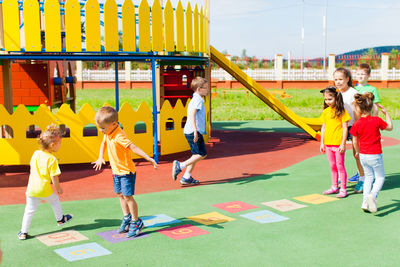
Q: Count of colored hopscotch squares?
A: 10